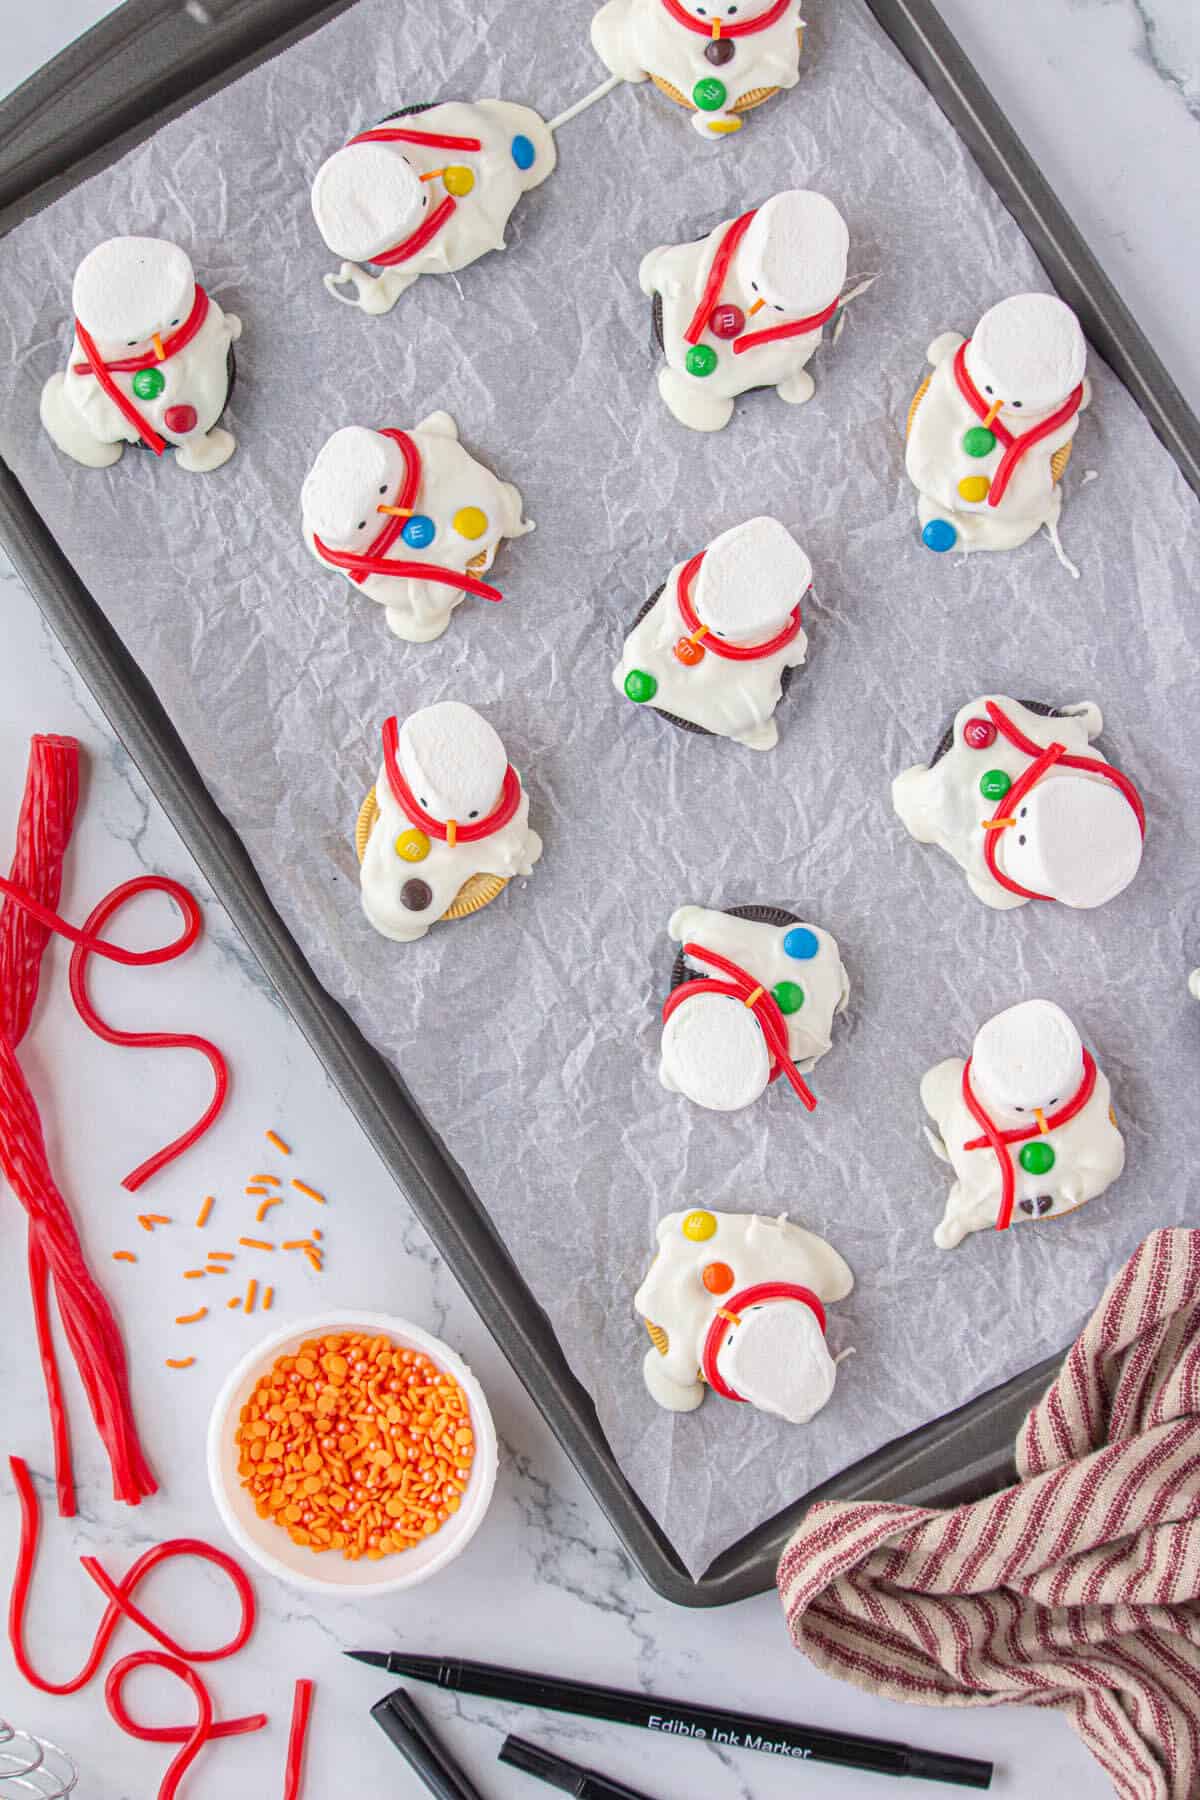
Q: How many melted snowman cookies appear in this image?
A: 12